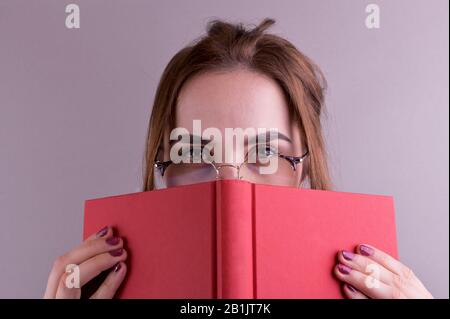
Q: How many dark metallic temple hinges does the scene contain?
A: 2